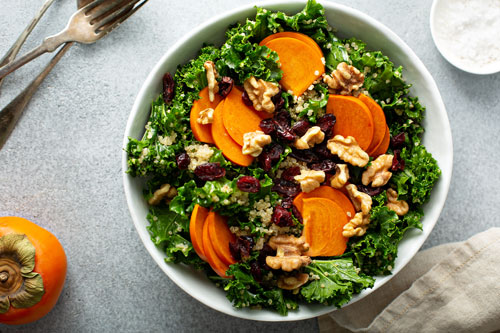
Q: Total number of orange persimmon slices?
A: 13